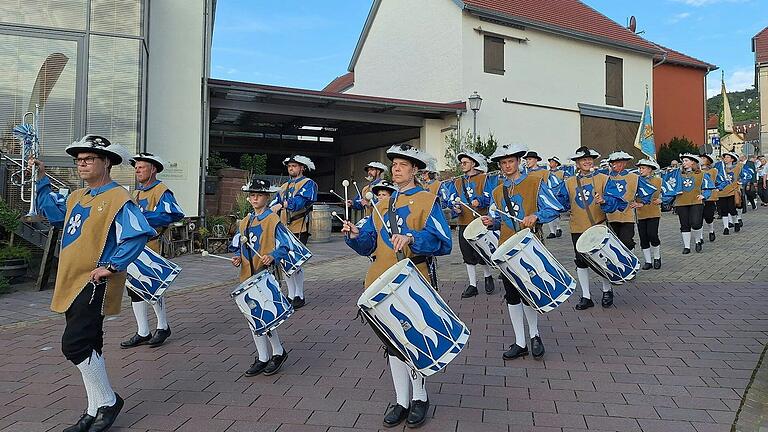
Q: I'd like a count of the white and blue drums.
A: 7